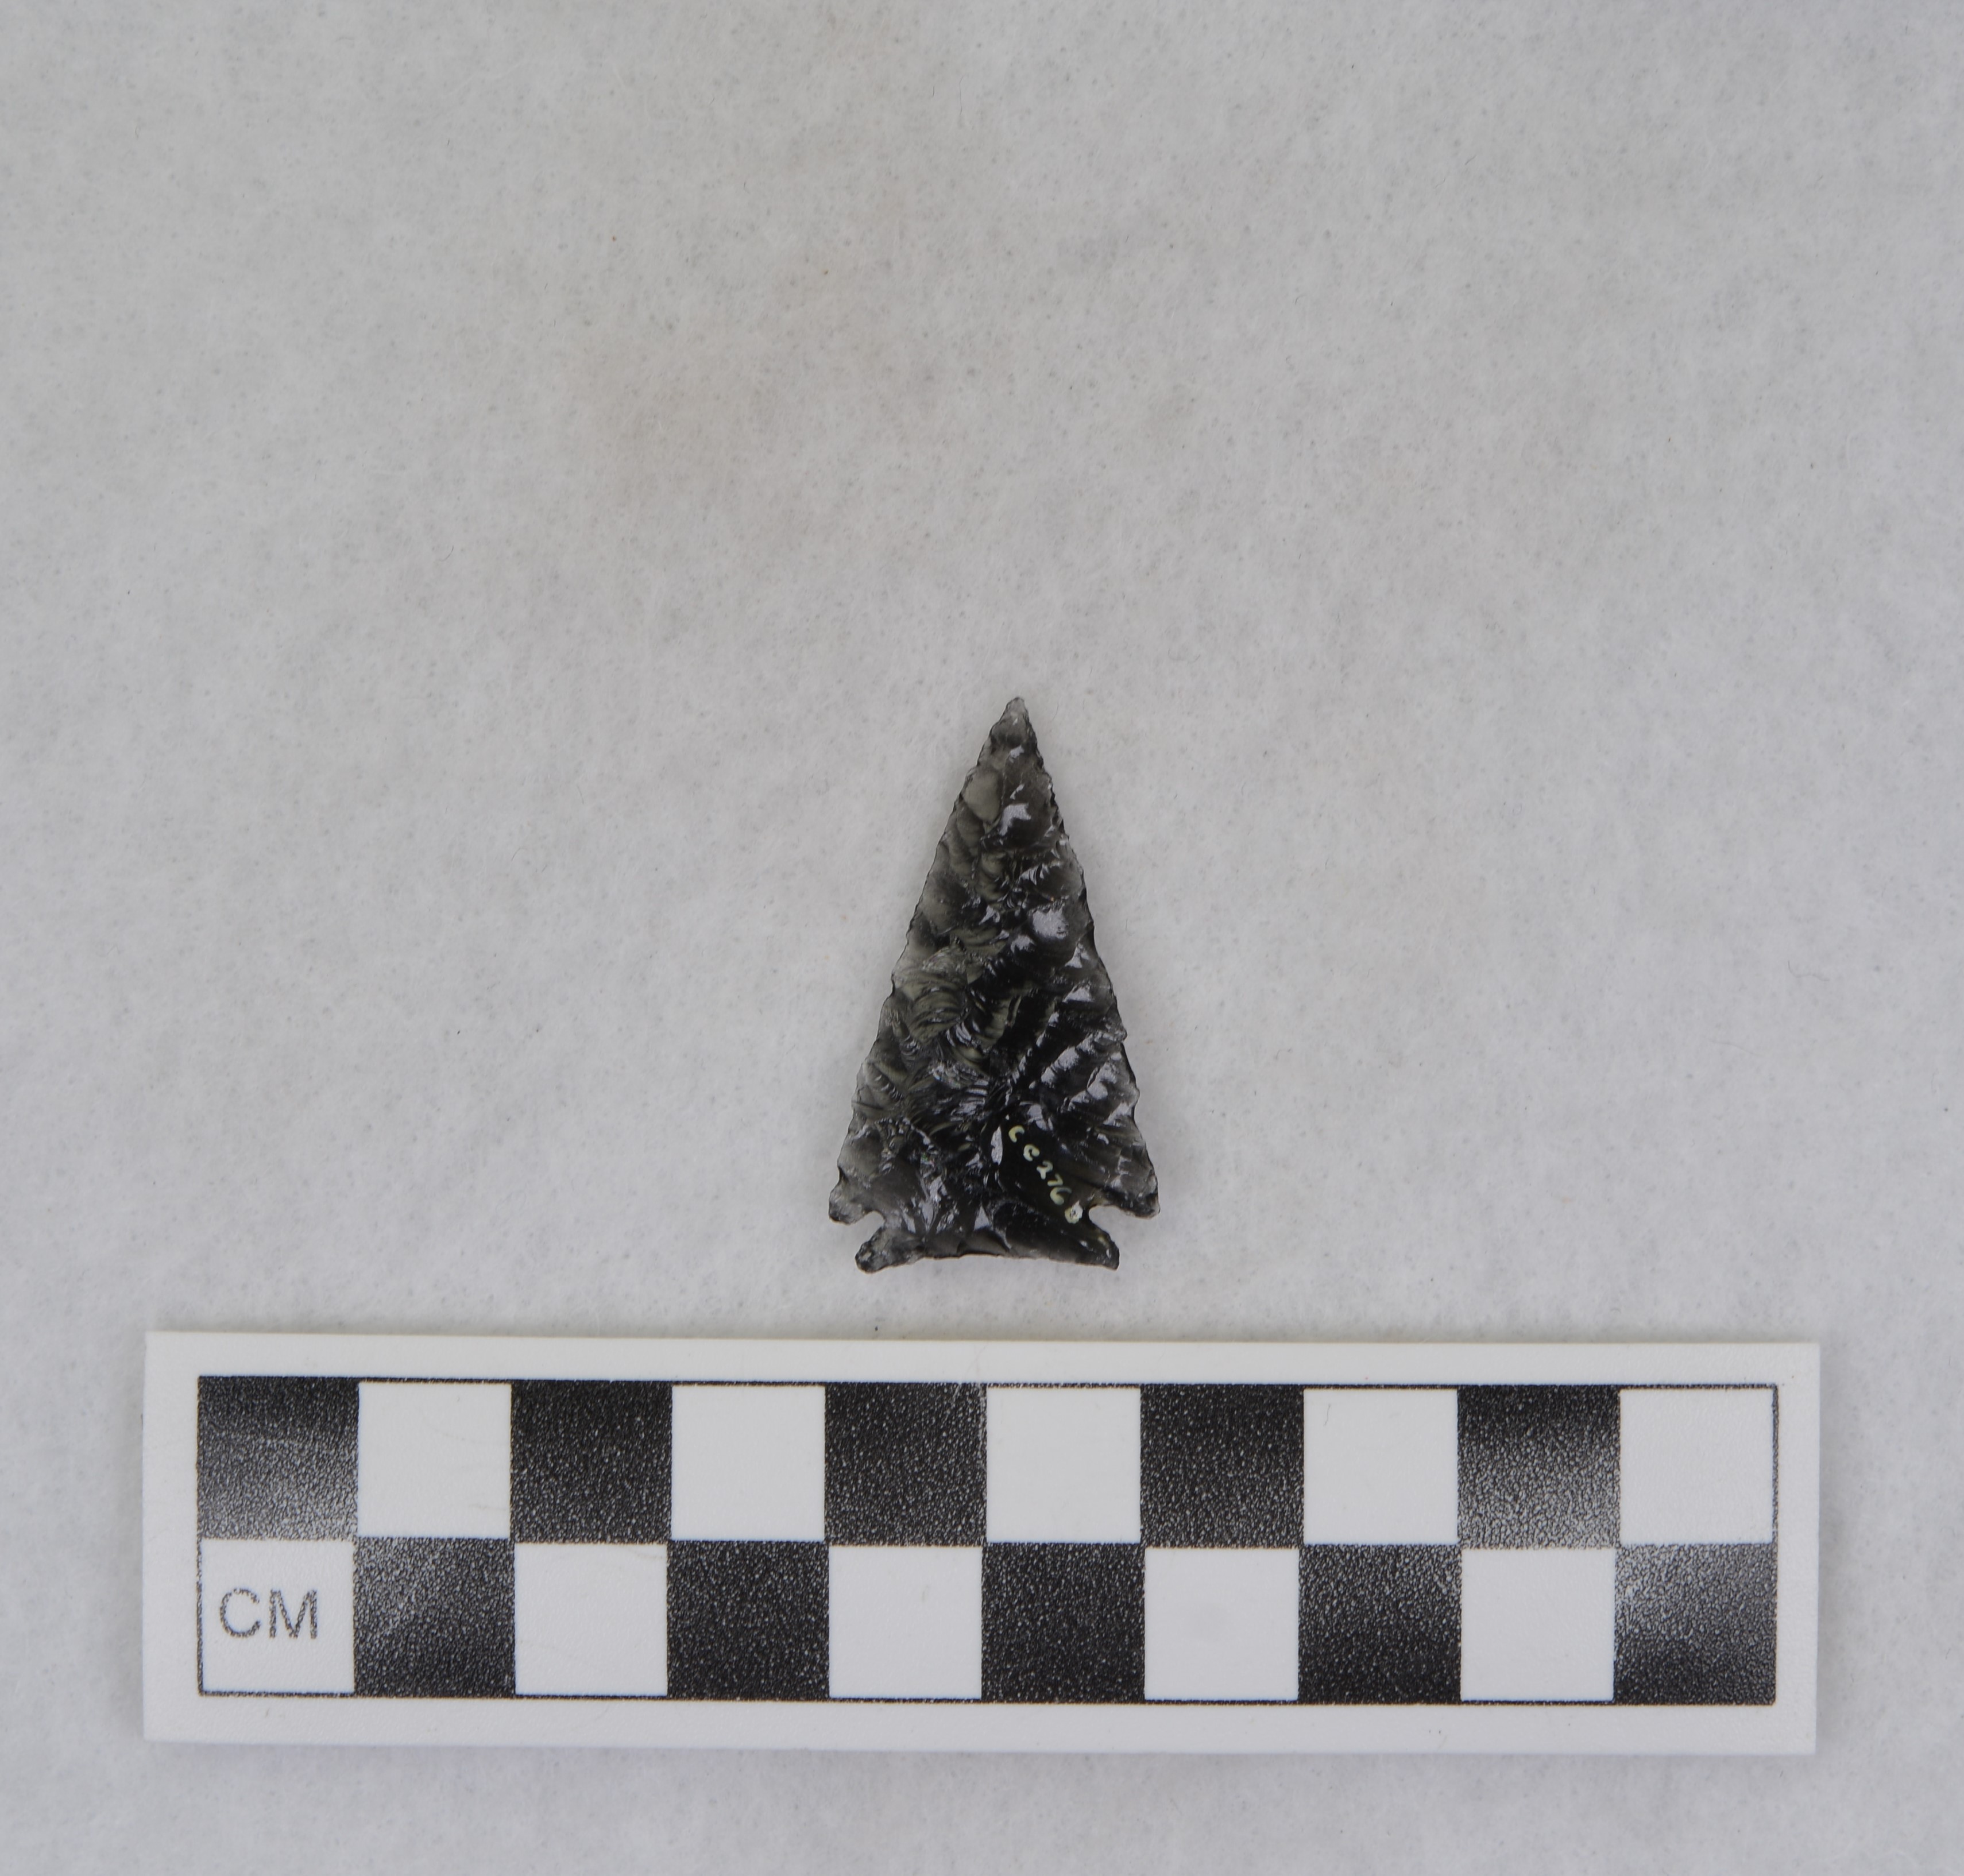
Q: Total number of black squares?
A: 10